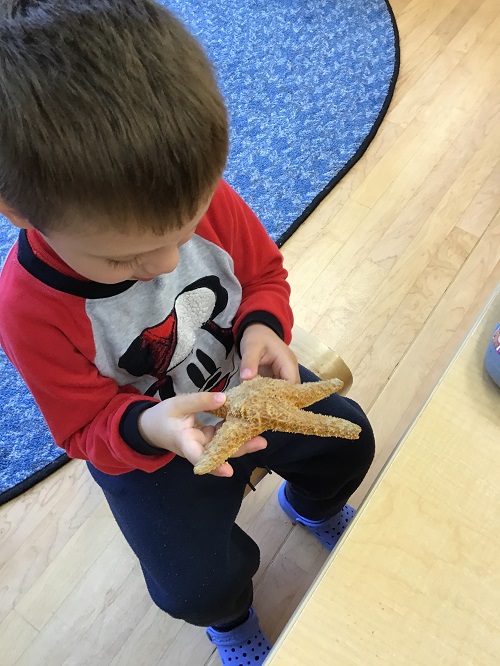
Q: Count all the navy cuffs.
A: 2